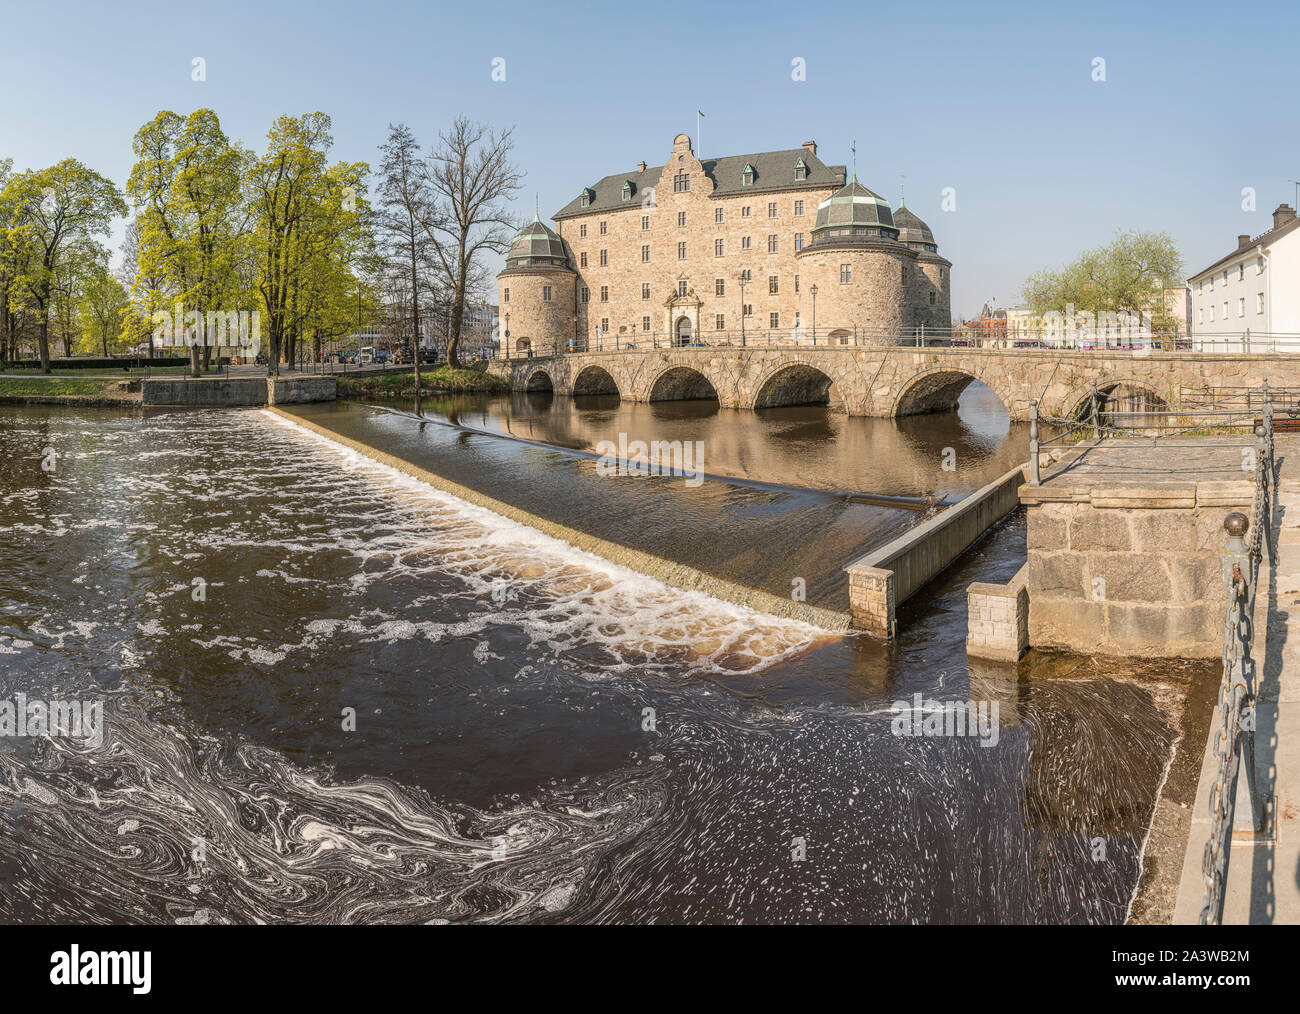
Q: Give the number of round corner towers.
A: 3